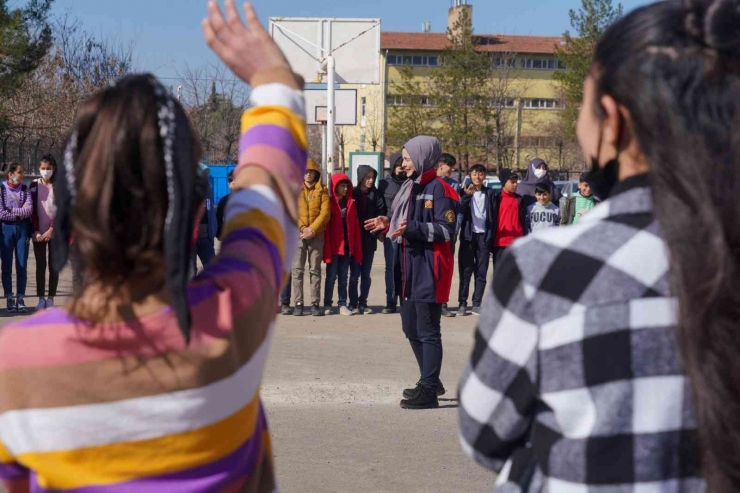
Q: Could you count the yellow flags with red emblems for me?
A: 0